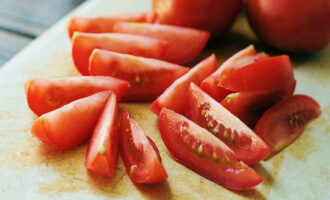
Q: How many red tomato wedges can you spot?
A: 15